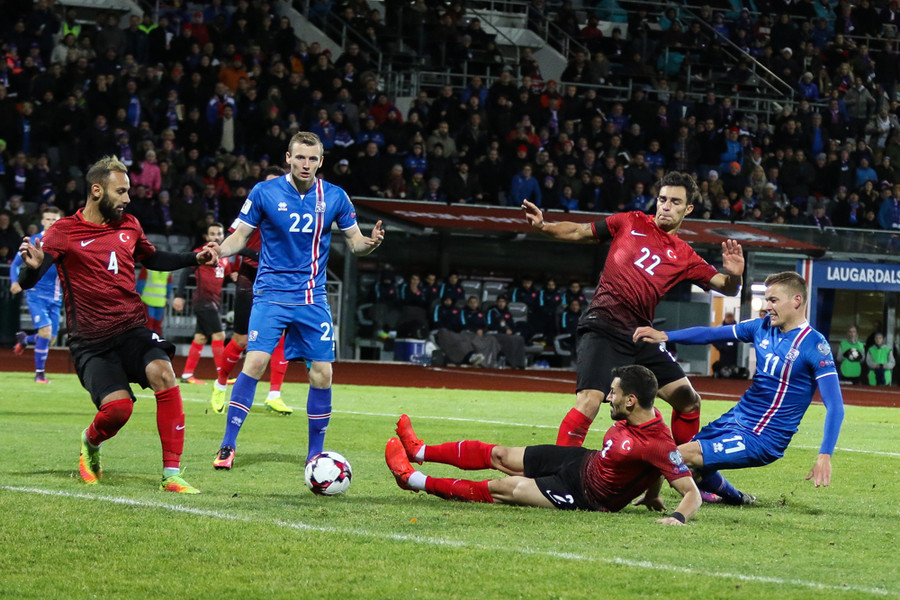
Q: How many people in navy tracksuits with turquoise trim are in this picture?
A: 11